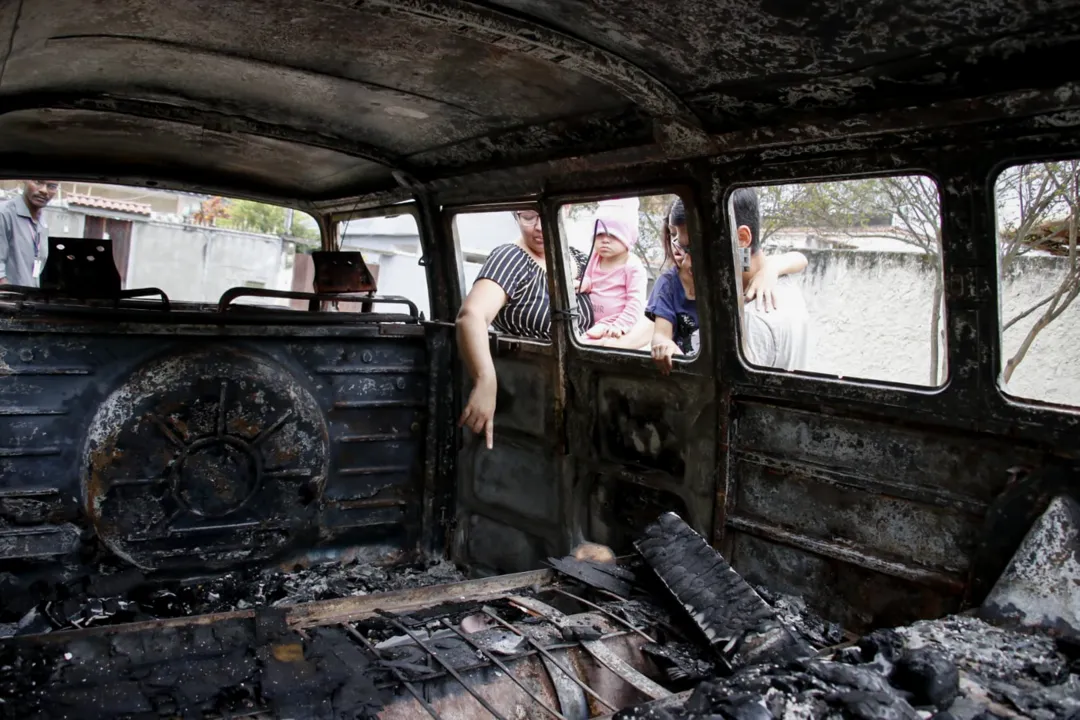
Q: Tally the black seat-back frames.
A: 2